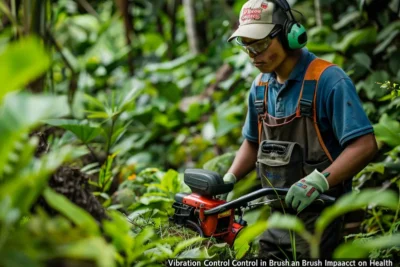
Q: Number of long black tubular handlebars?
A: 1